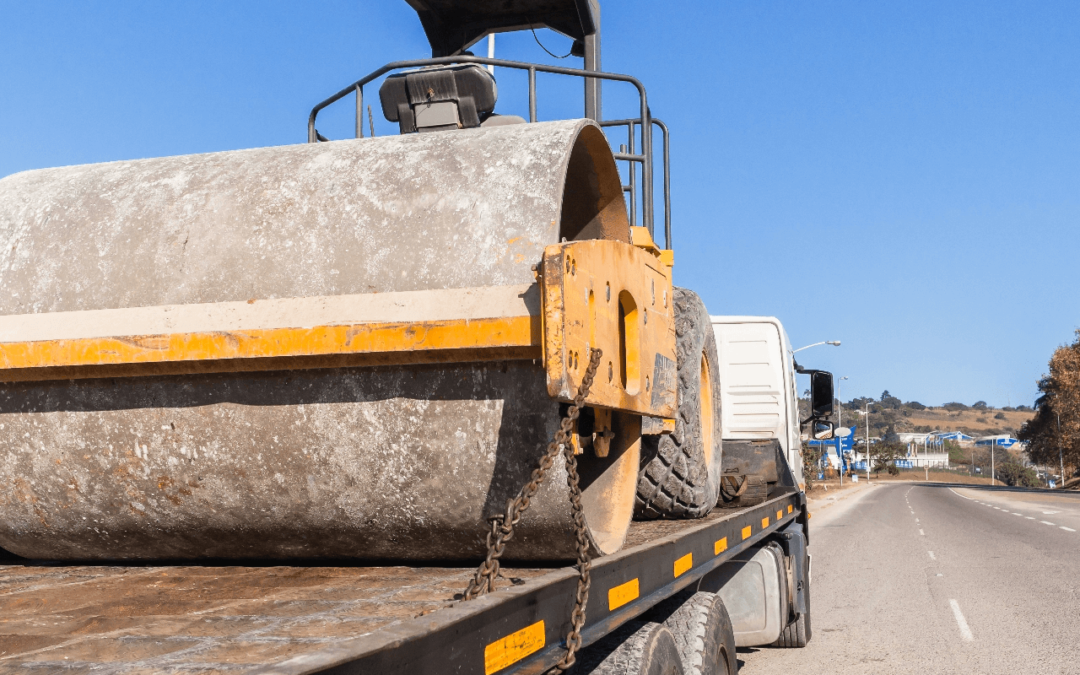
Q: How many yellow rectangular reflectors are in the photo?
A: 8